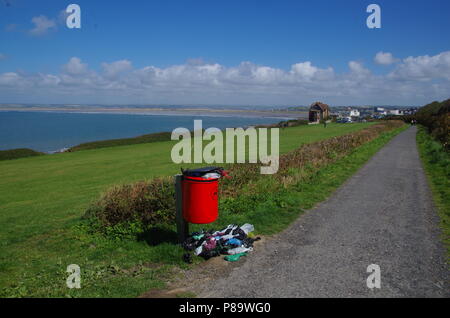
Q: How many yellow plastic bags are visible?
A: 1